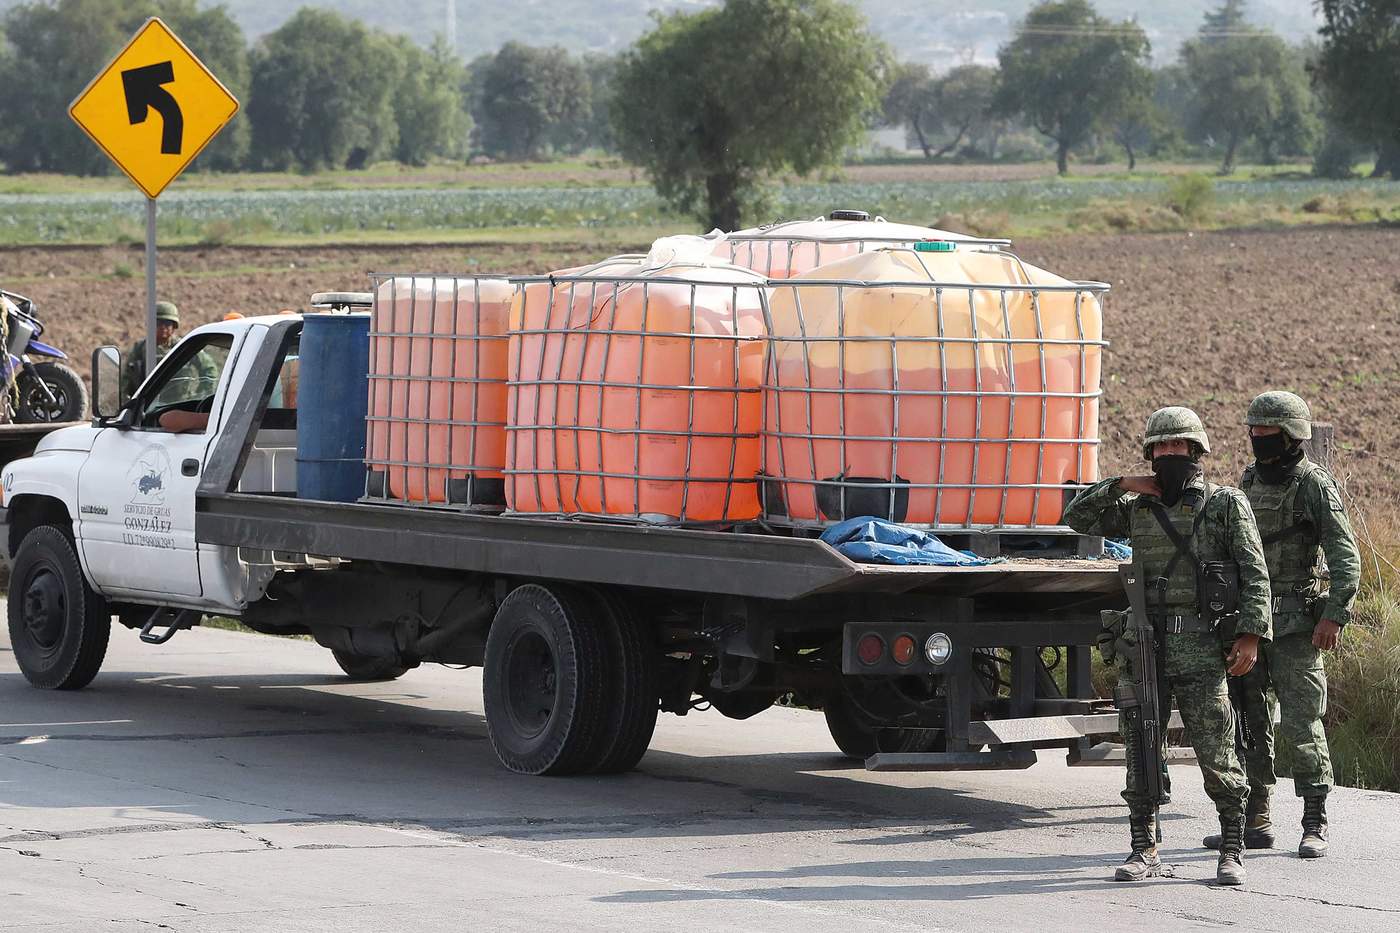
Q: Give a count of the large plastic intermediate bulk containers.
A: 4